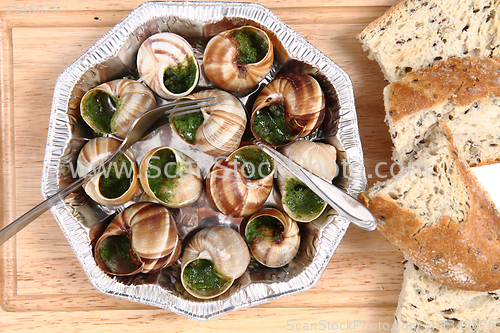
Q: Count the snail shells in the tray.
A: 12